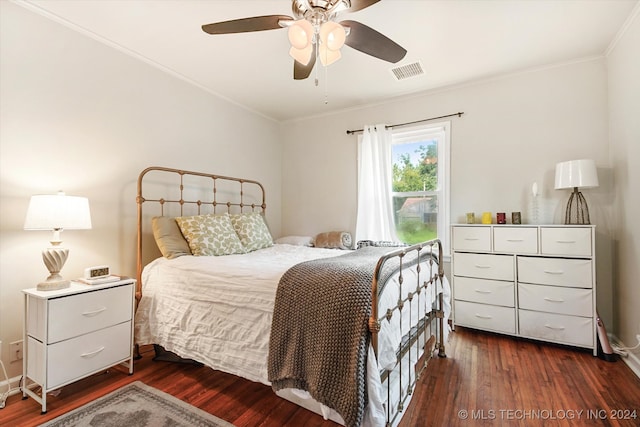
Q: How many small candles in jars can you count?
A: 4